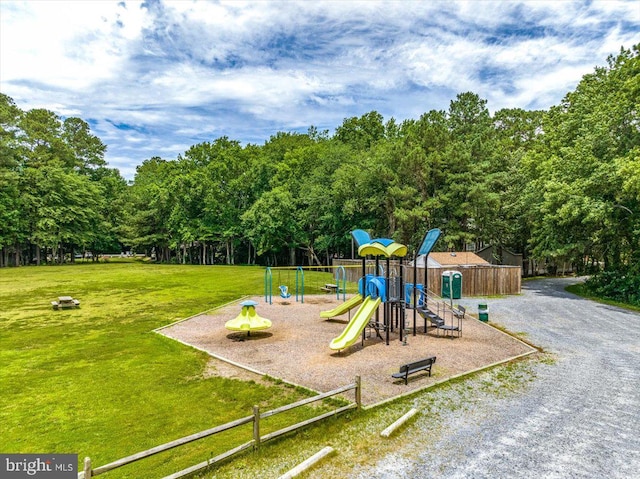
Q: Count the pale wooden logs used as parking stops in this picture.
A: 2